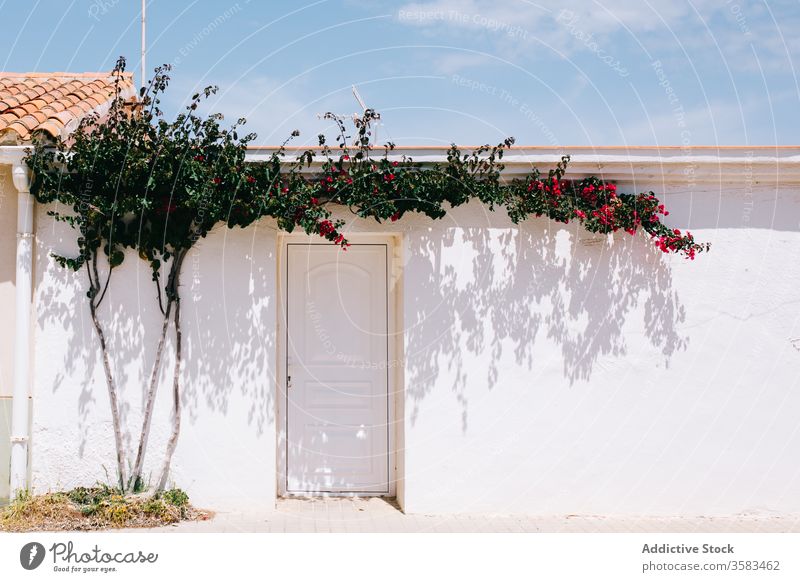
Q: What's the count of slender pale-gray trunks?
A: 3